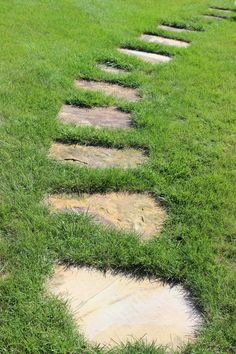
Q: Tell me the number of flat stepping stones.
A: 11